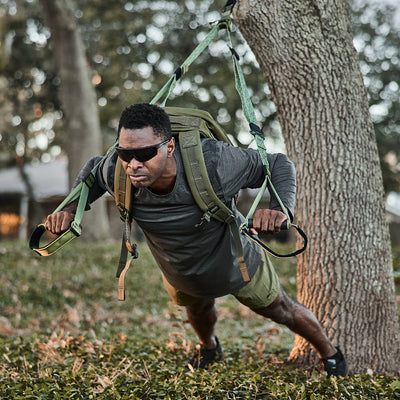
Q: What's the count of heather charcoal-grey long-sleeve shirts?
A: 1